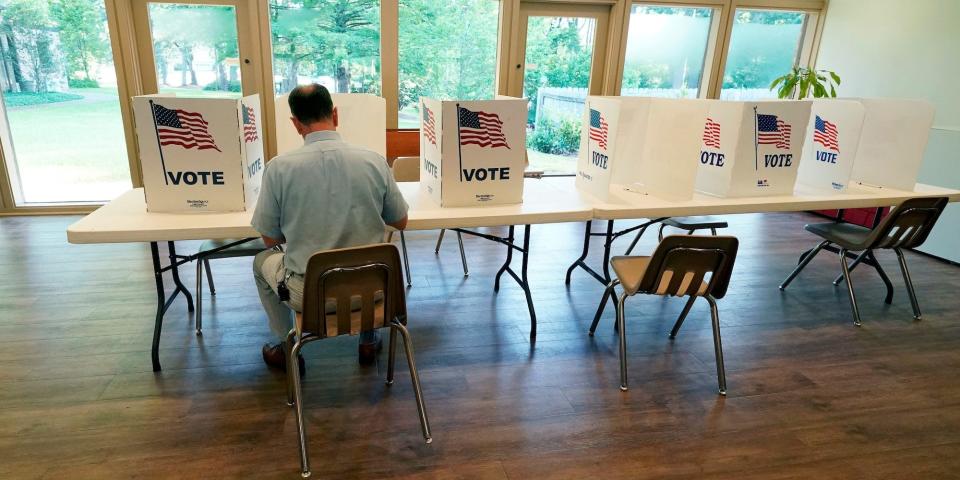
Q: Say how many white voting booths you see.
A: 6